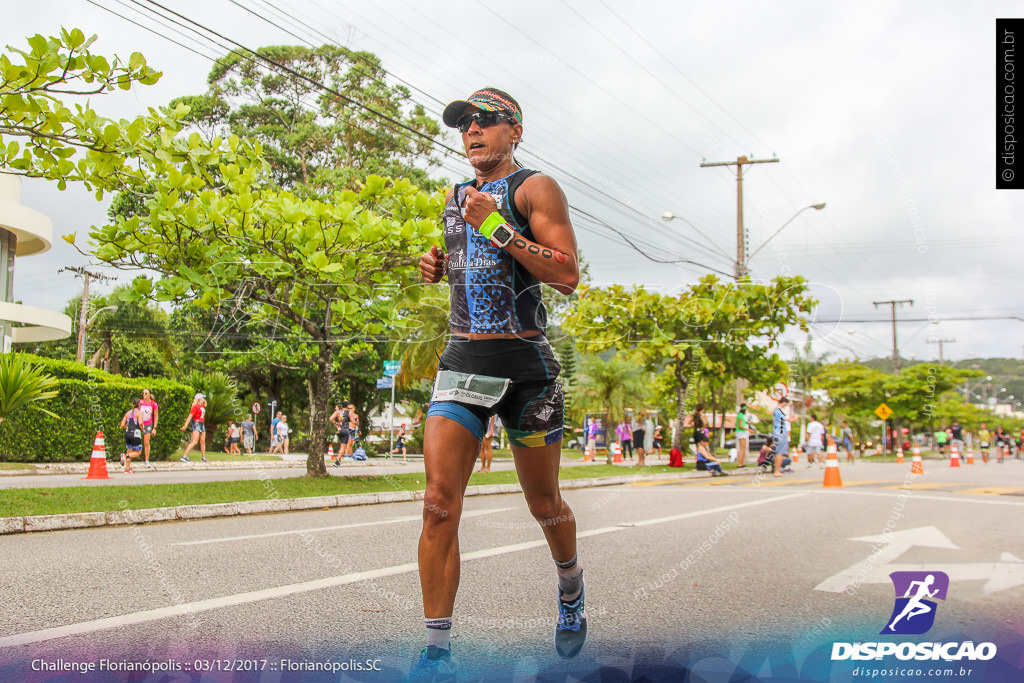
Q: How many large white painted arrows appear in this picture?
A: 2